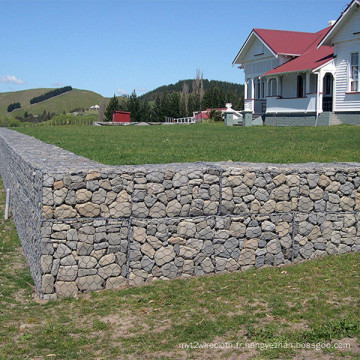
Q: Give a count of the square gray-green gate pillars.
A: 2